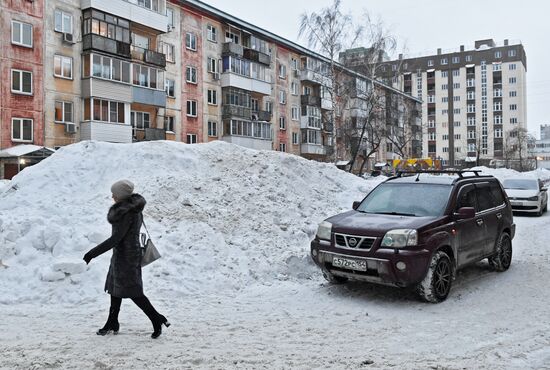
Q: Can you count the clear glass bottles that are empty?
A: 0